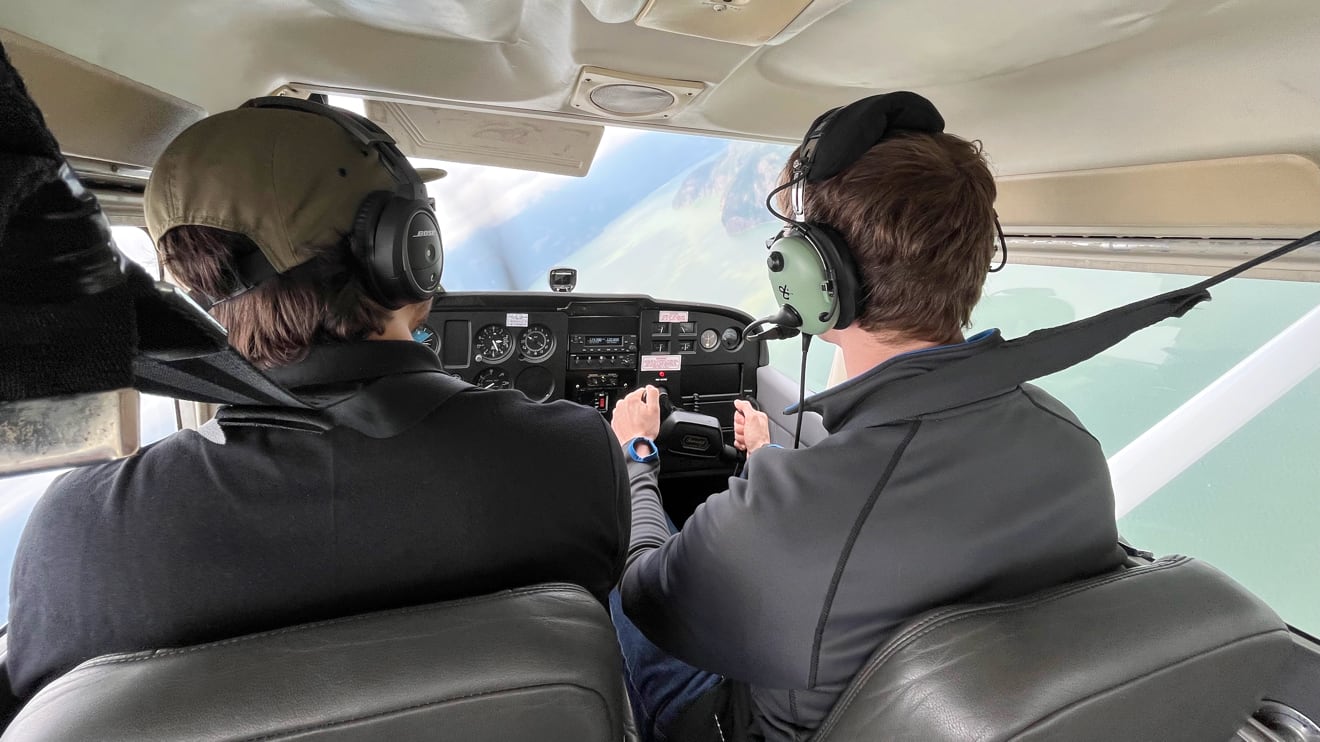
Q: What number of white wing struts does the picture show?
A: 1